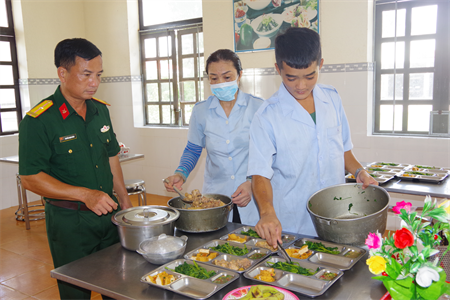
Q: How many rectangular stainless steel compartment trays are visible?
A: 10